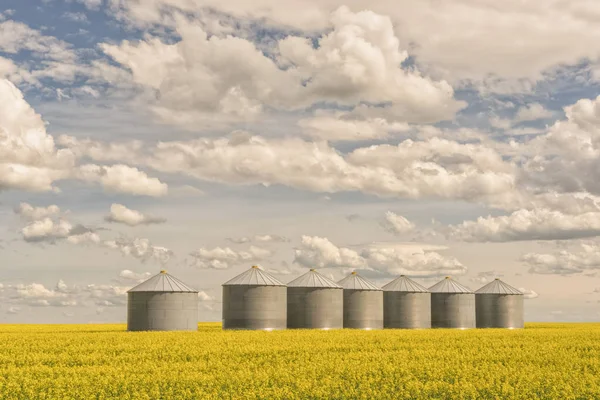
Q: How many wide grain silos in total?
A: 7